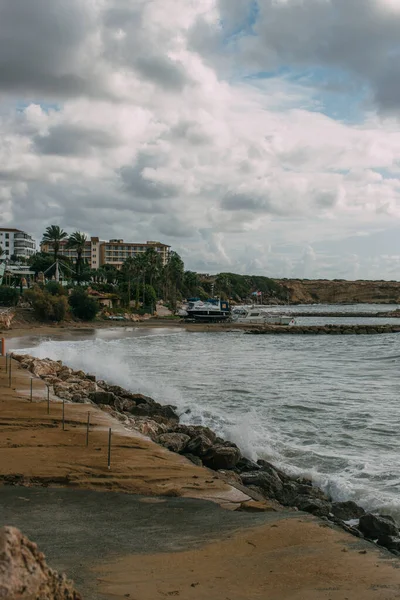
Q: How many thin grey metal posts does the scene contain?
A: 7